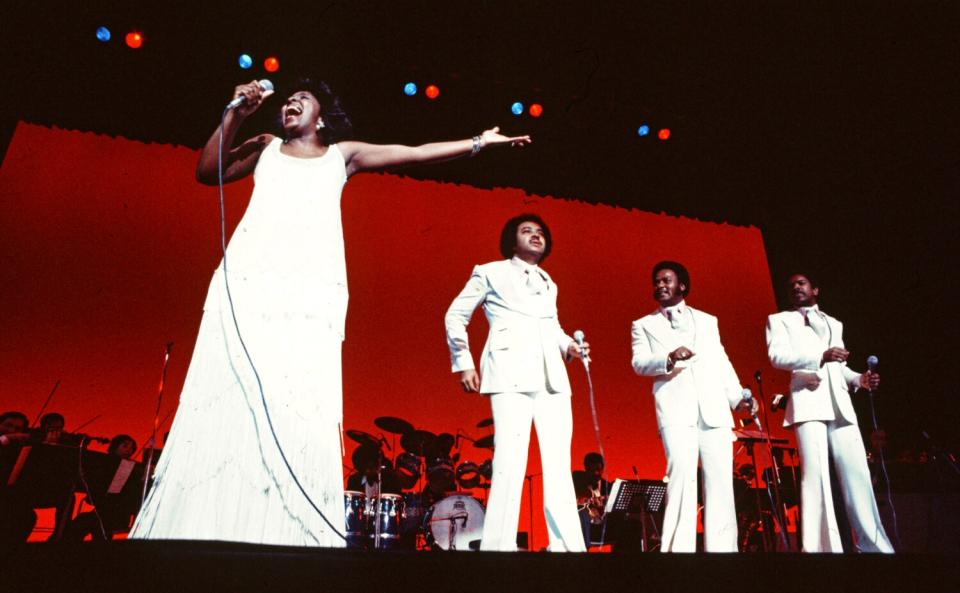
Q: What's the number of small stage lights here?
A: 10